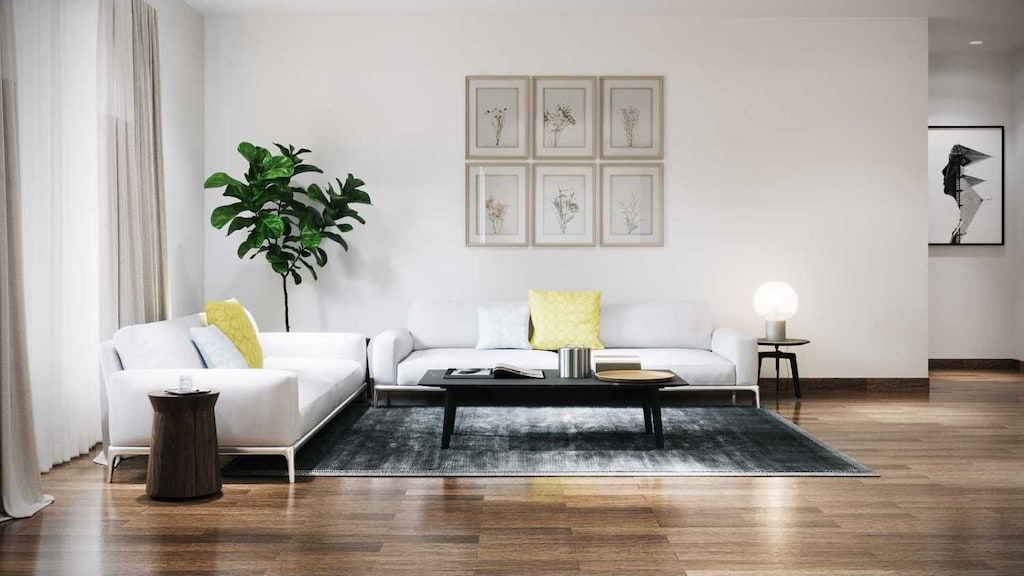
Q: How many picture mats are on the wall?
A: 6